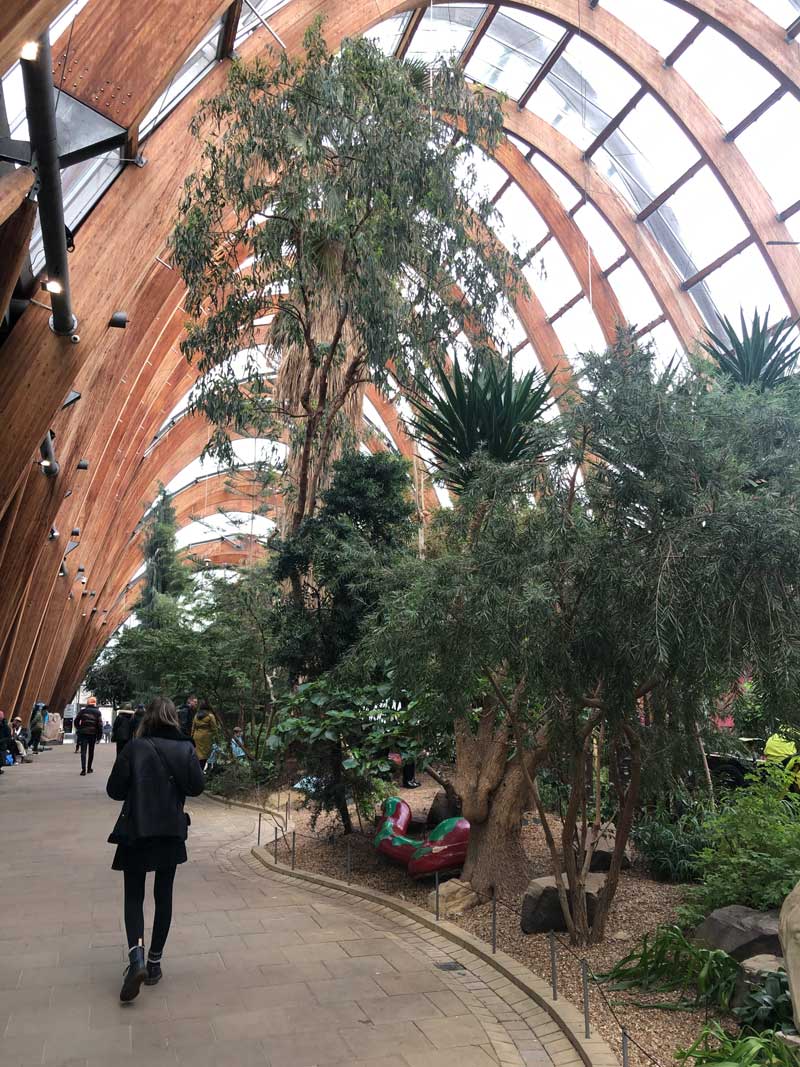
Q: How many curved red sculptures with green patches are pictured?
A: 1